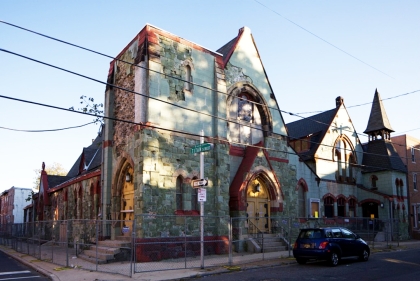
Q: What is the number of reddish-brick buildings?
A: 2